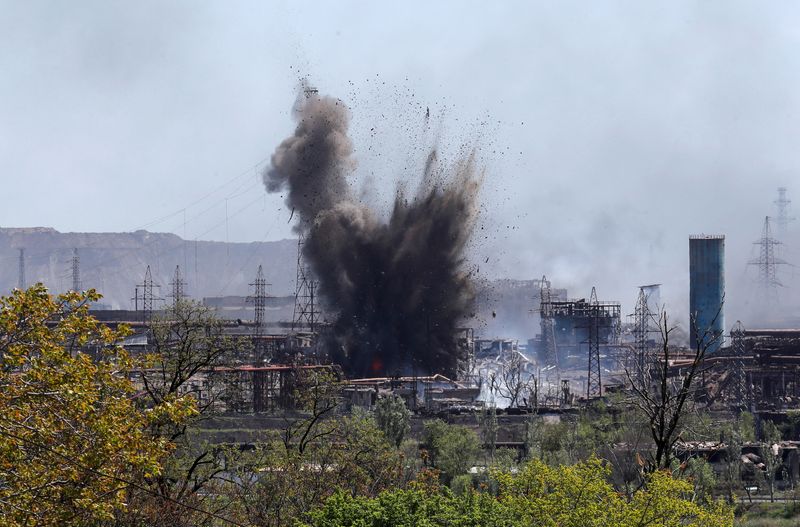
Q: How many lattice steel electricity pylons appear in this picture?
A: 12